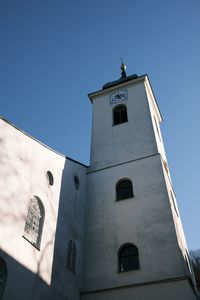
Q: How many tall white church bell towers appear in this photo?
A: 1